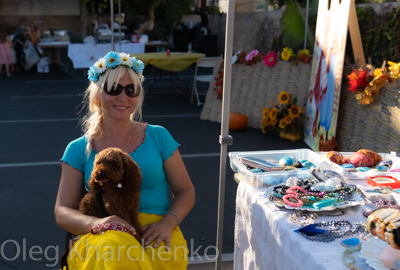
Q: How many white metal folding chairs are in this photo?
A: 1